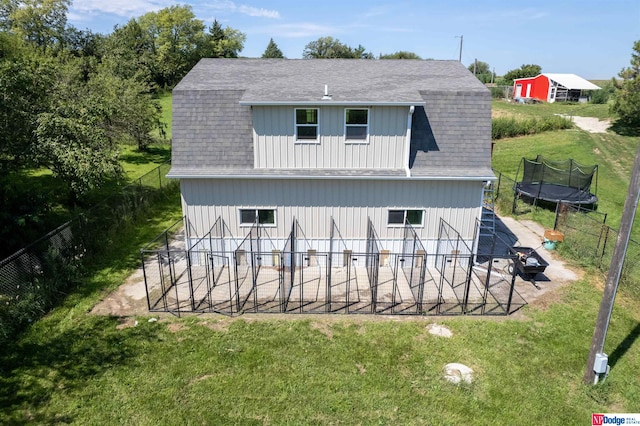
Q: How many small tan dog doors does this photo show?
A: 8